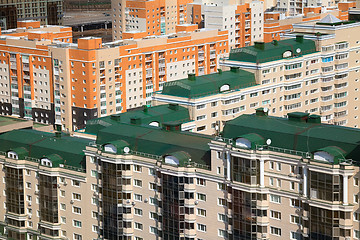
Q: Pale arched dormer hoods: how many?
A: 9